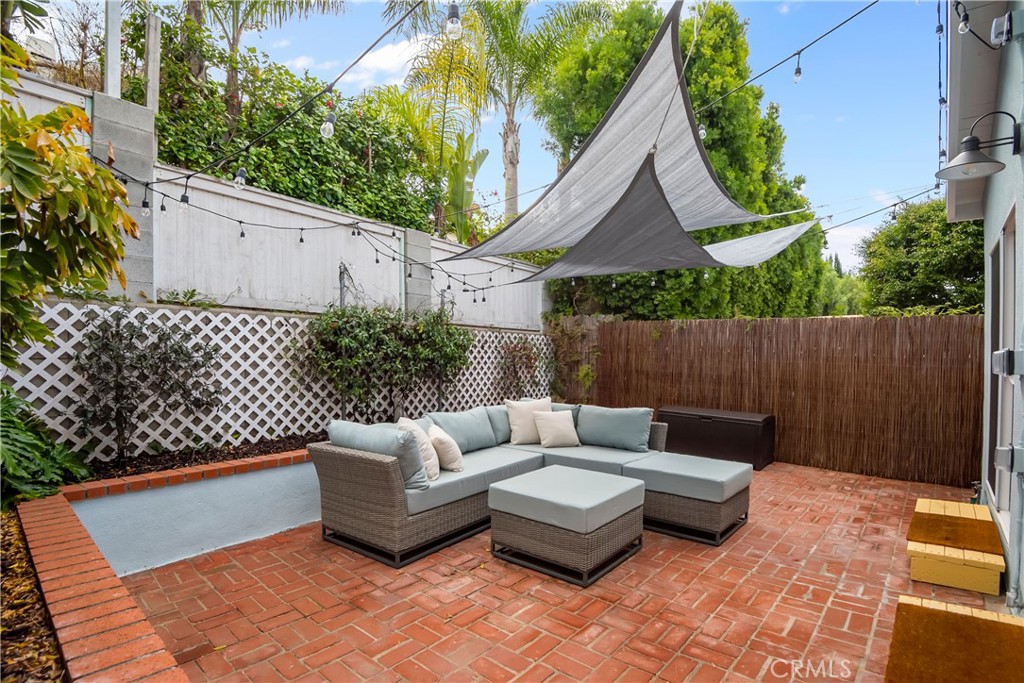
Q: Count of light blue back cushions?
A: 6